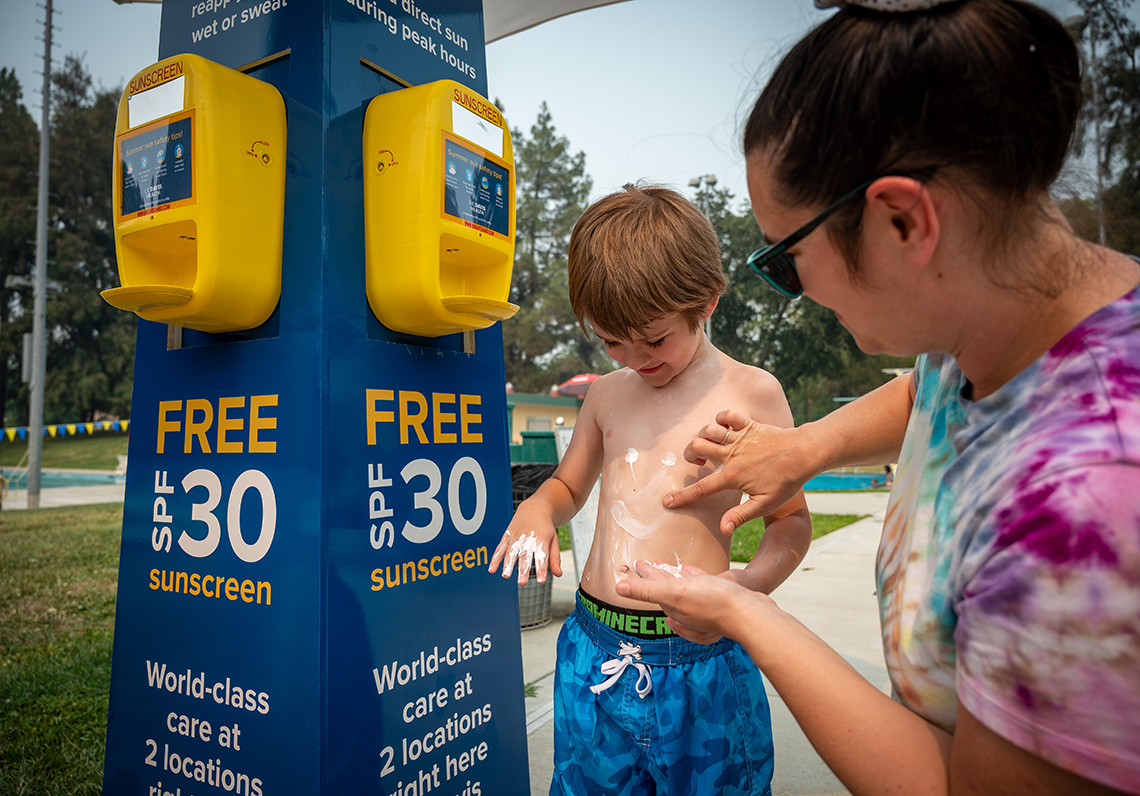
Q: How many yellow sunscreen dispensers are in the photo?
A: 2